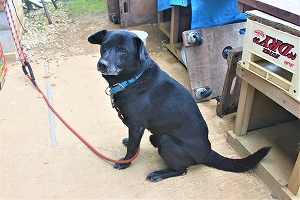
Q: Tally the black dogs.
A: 1